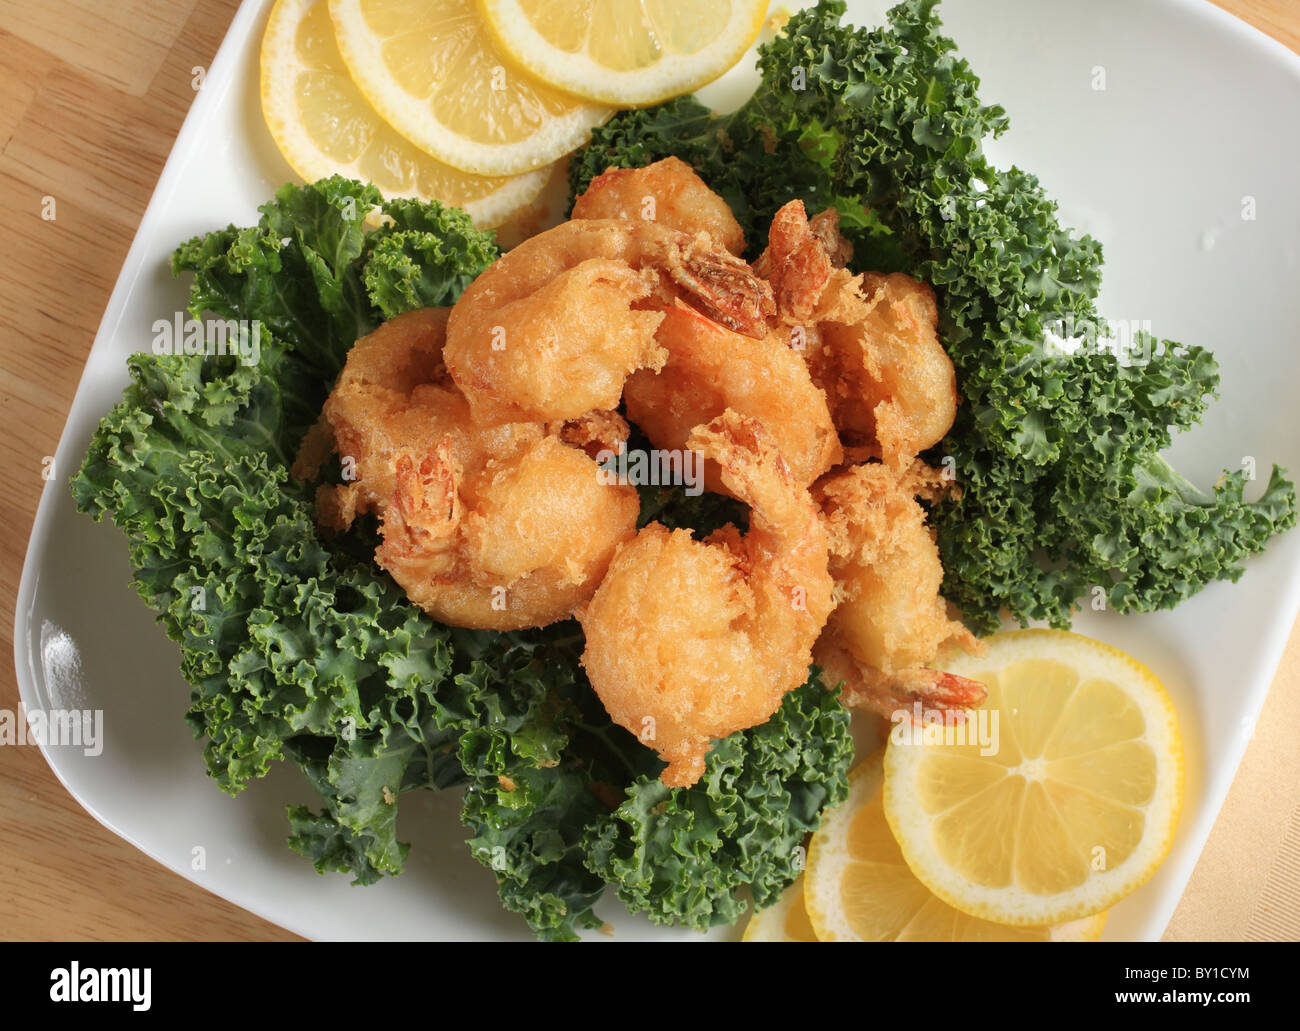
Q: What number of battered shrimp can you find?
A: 8